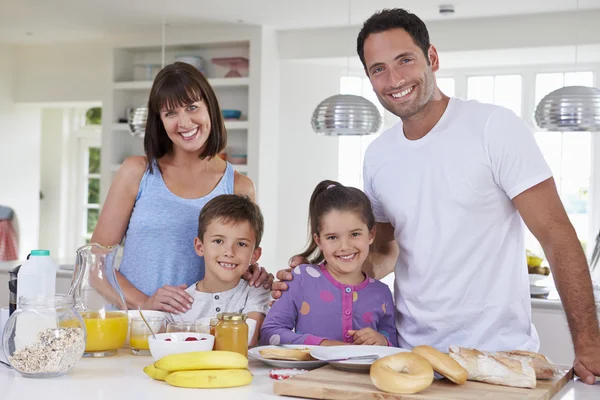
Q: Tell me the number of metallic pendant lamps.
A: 3